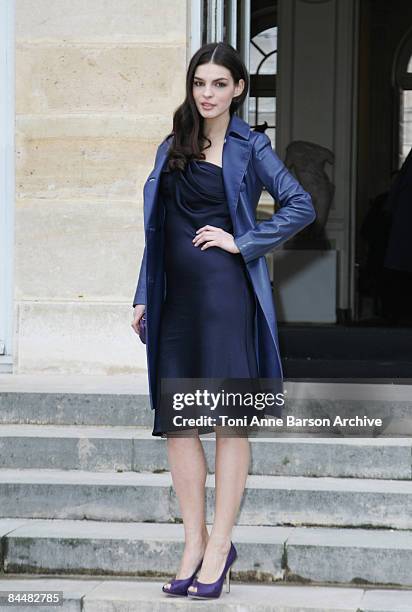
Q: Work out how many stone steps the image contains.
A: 5